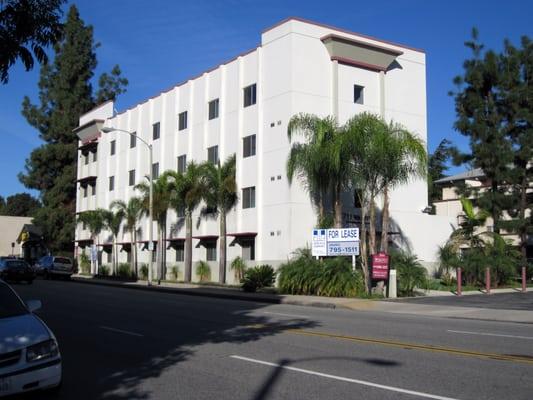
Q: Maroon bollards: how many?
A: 3